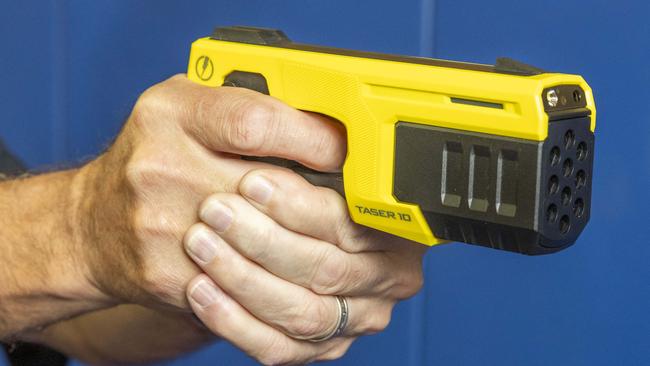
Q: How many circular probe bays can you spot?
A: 10